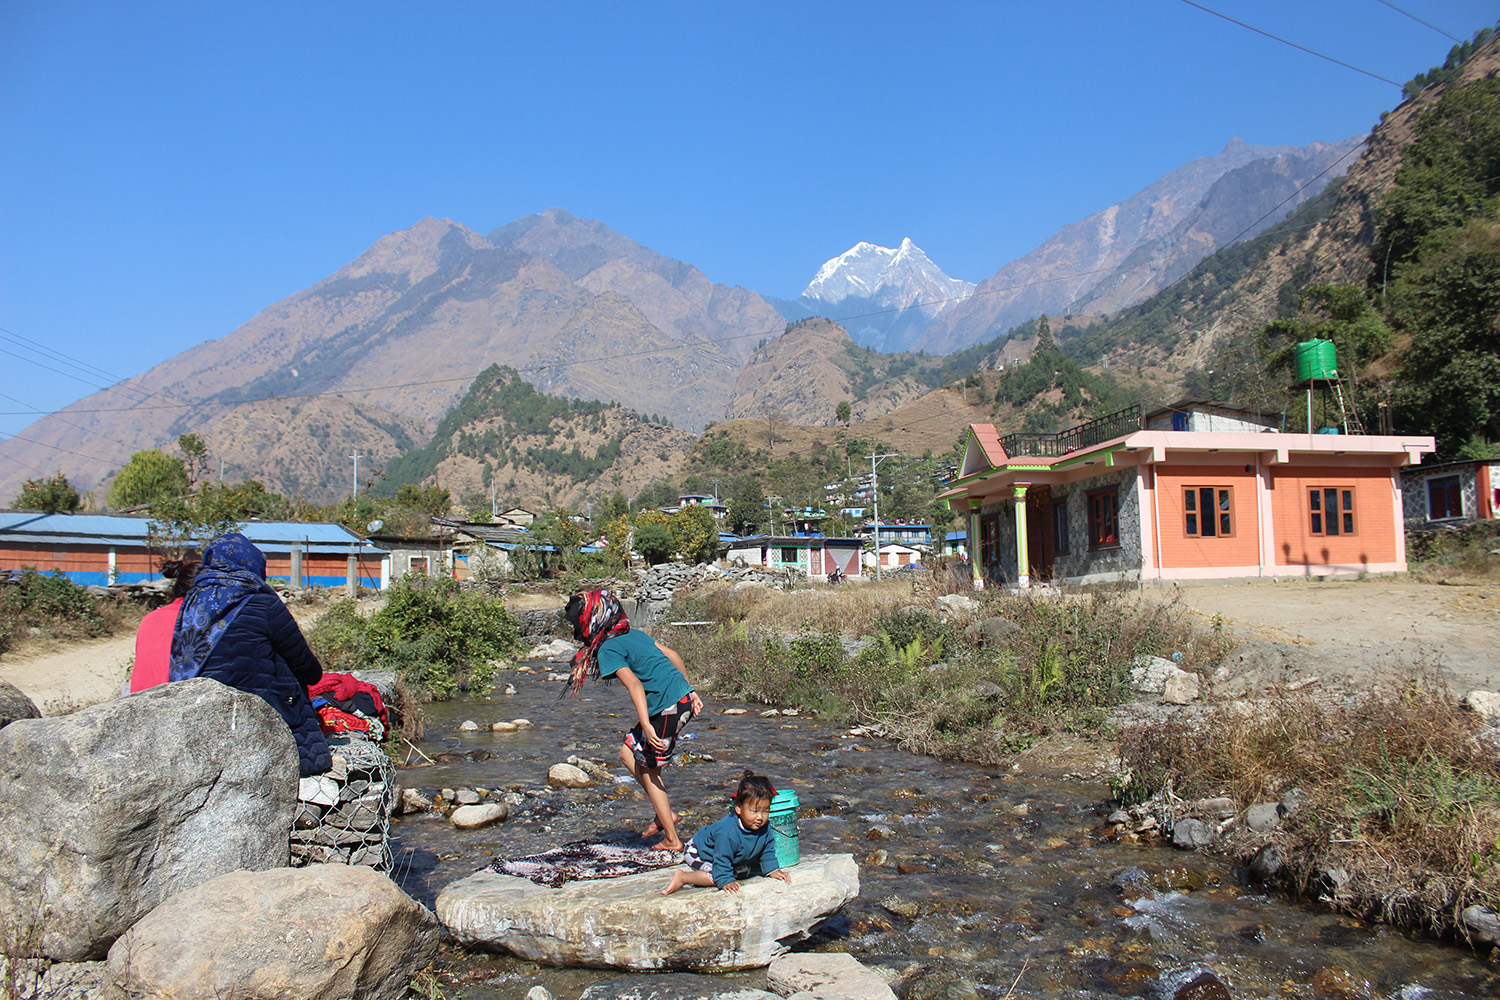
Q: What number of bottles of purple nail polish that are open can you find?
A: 0